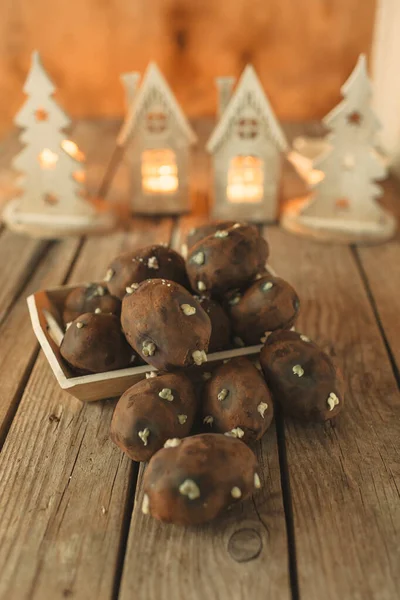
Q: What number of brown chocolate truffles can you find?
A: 12